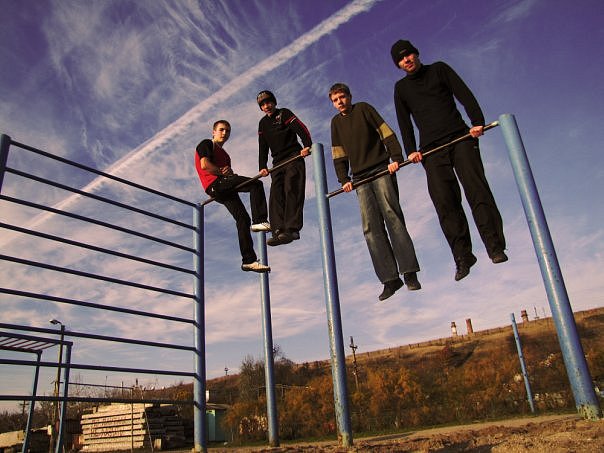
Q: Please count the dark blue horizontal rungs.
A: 9